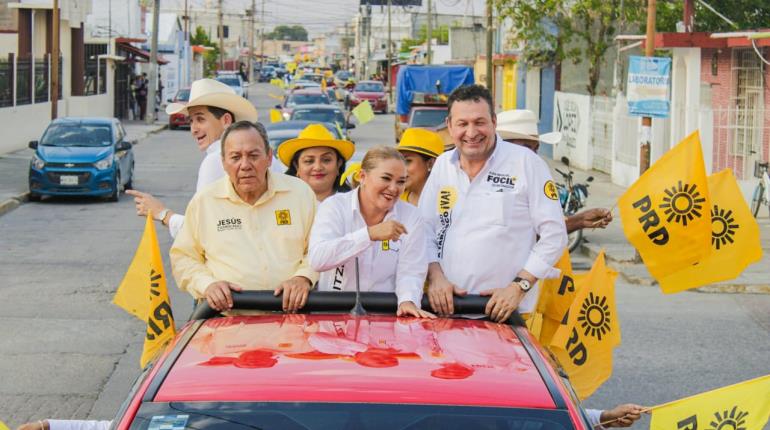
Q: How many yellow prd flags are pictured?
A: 6